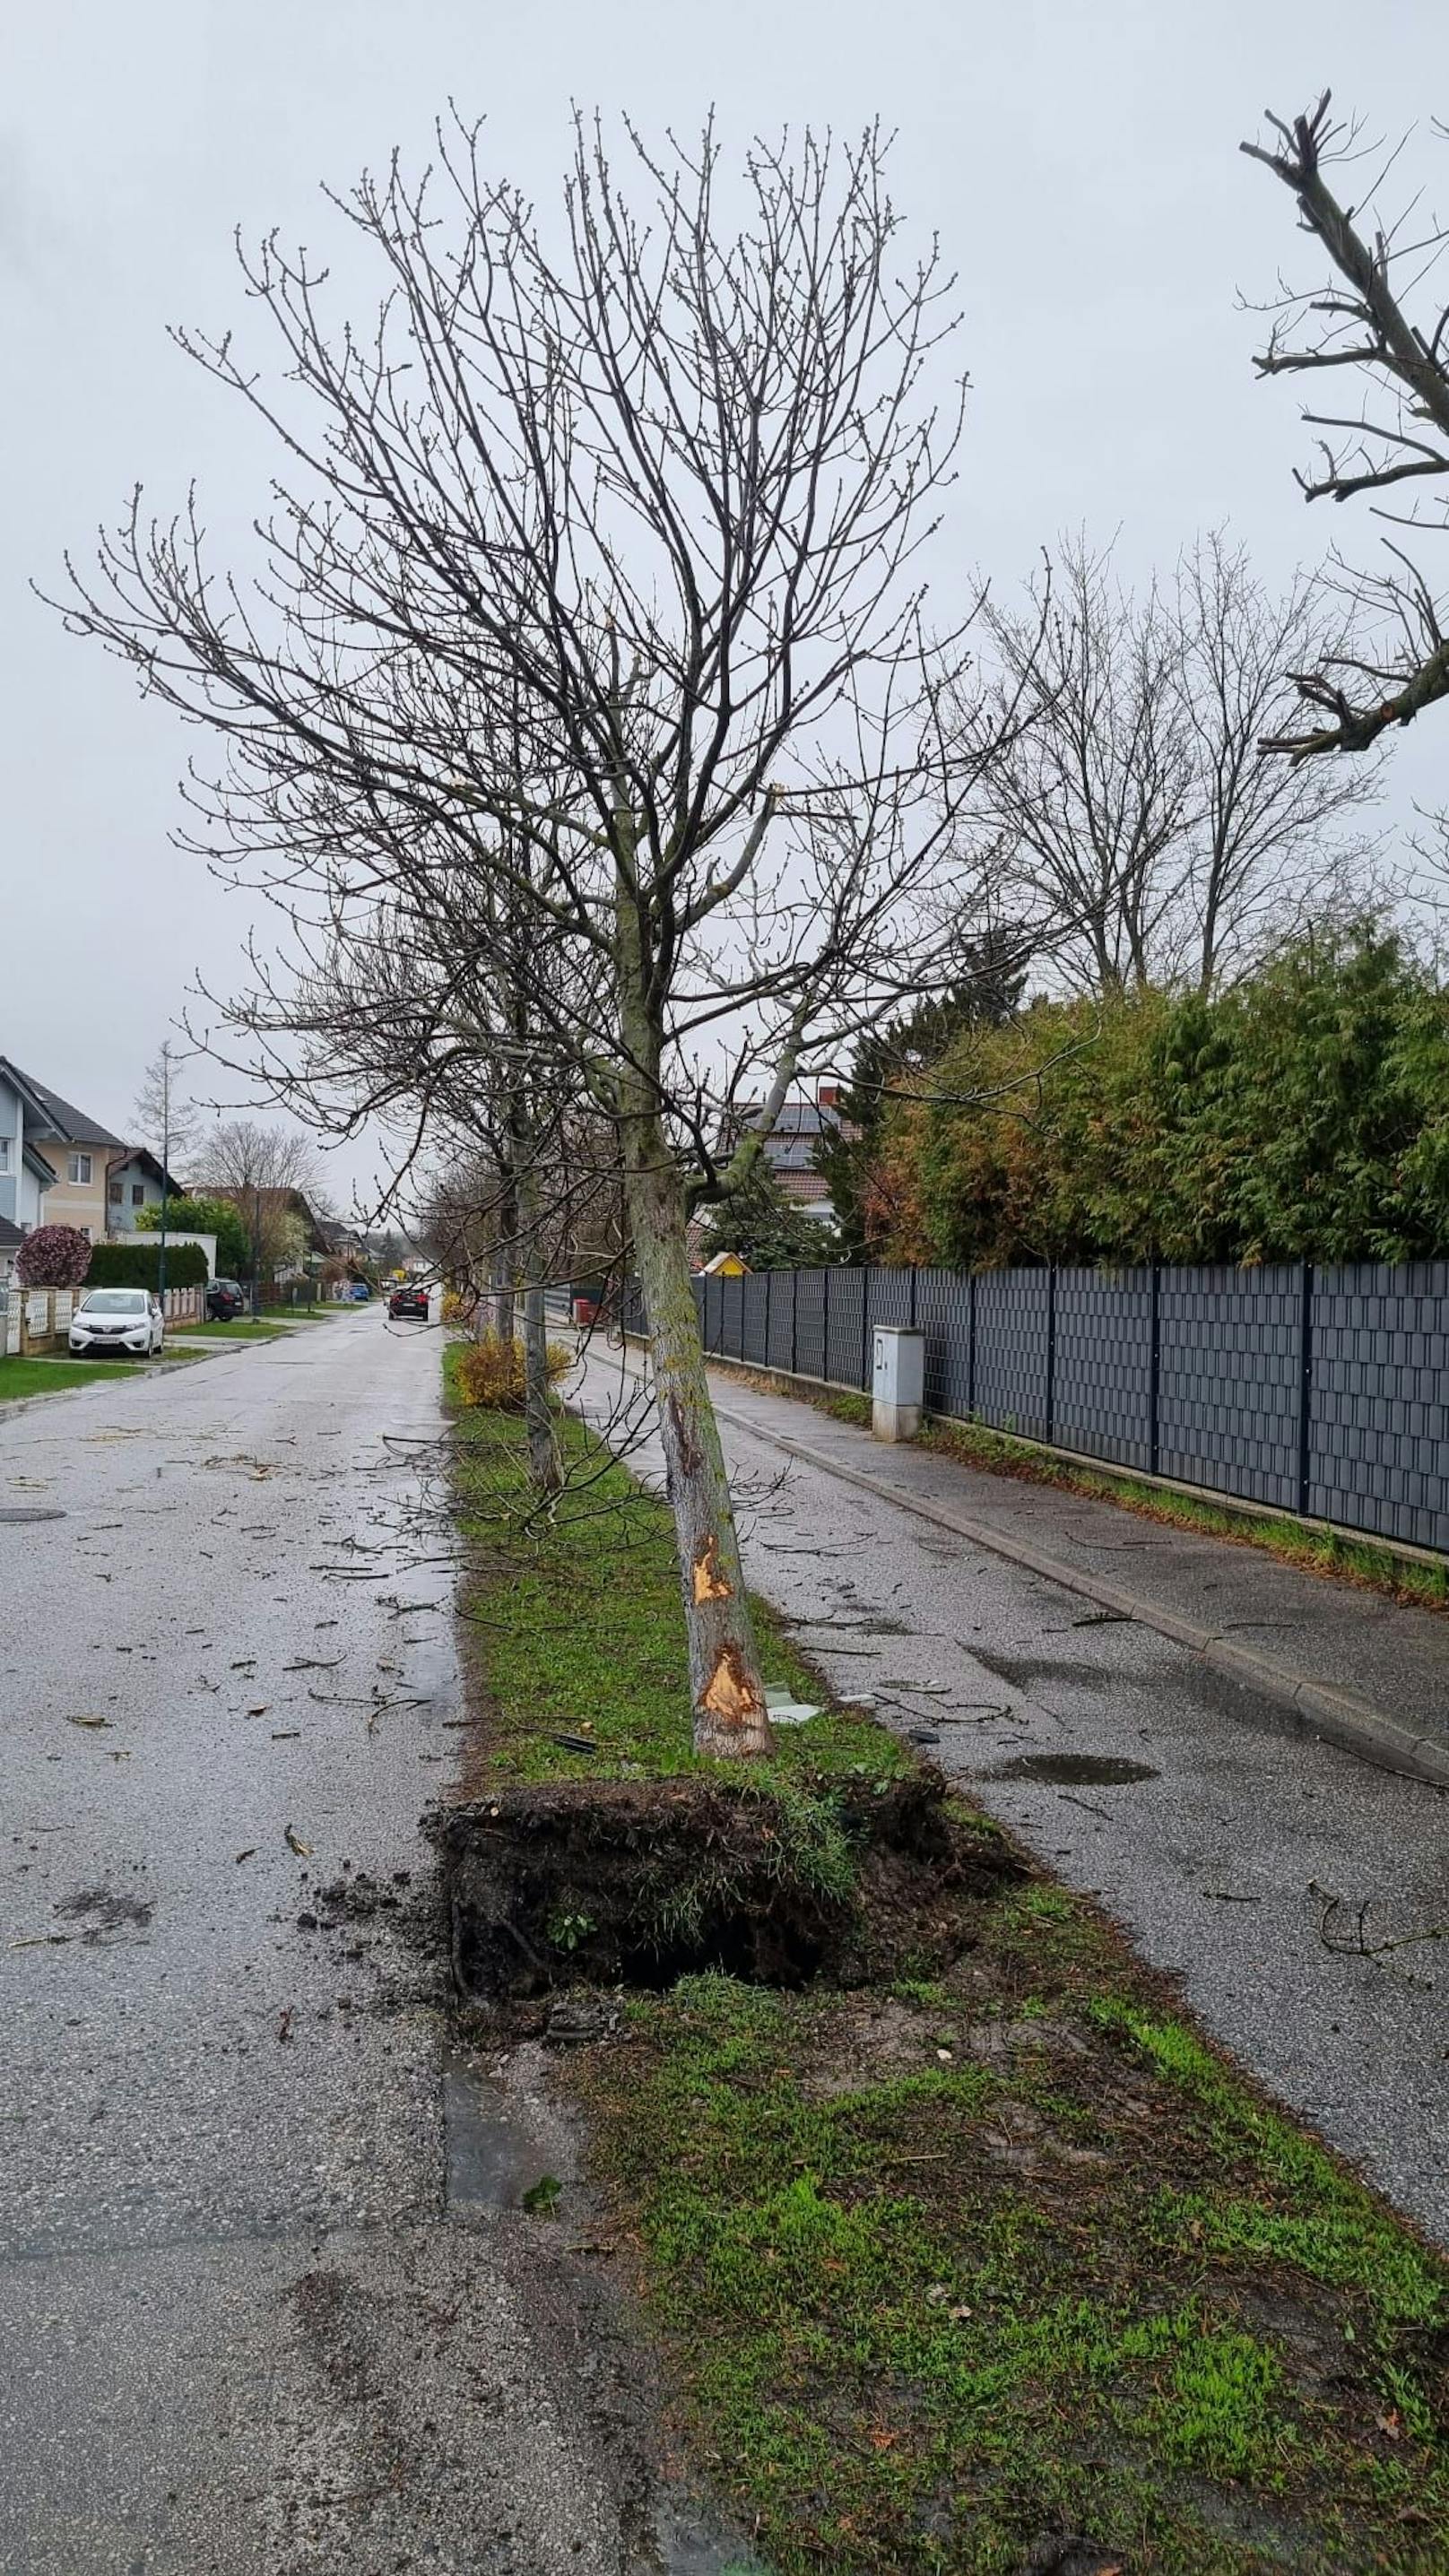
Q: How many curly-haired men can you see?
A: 0